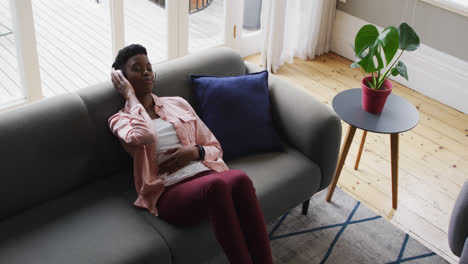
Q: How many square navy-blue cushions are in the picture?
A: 1